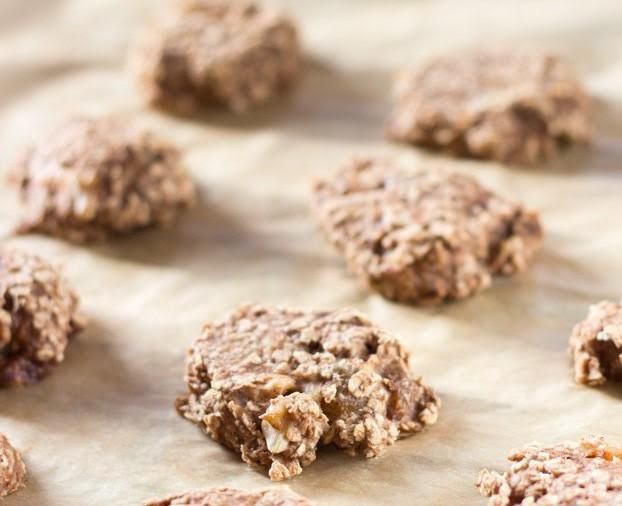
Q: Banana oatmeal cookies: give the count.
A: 10